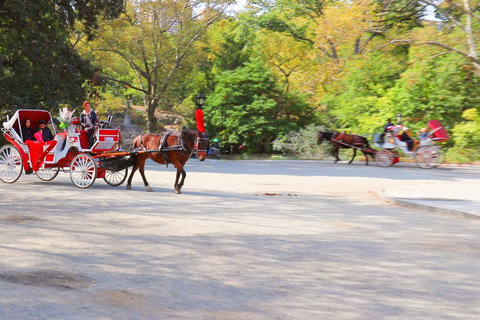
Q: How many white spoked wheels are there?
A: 6